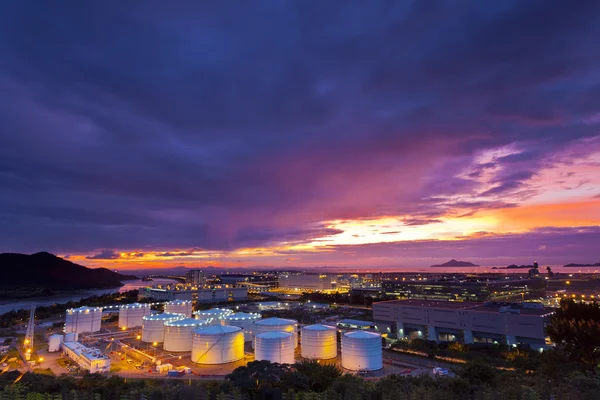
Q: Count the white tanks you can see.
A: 12